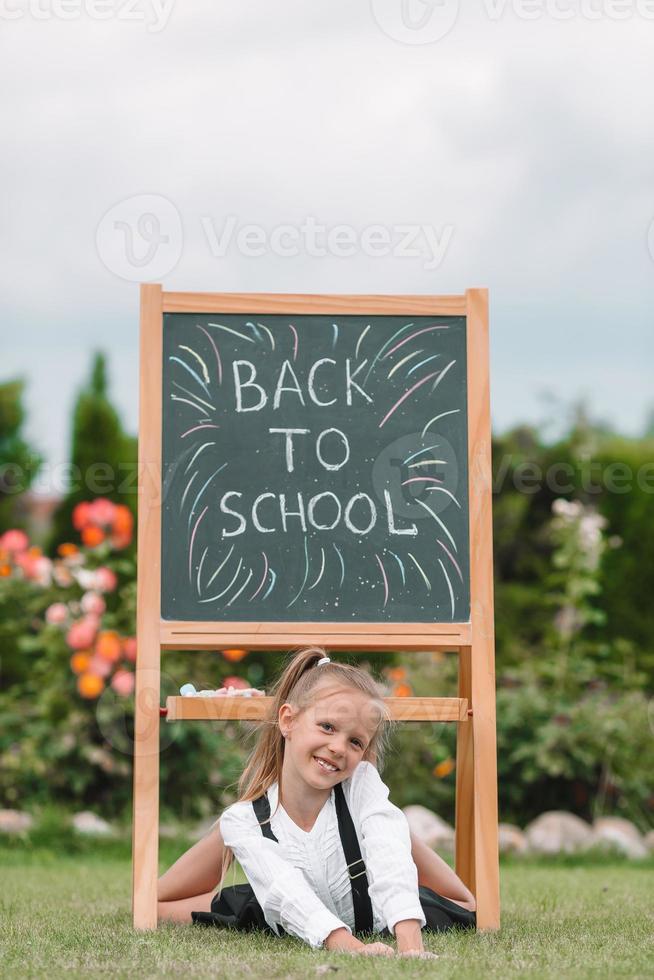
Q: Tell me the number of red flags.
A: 0